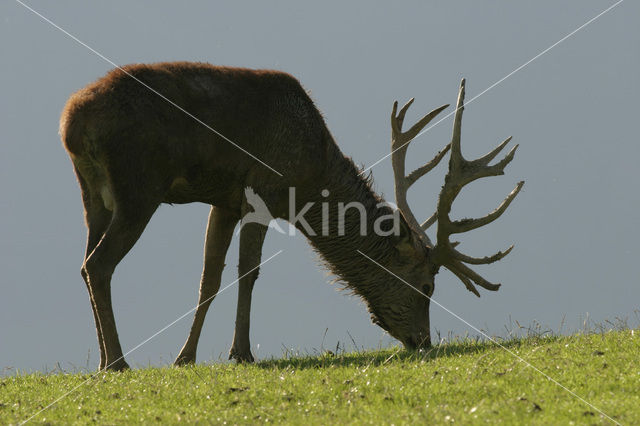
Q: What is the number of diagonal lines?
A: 4